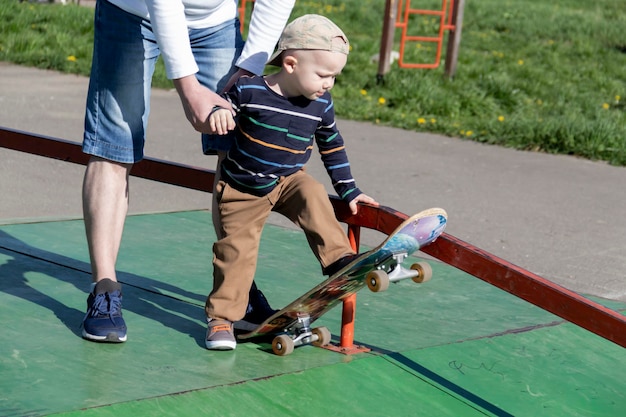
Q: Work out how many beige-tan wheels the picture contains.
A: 4